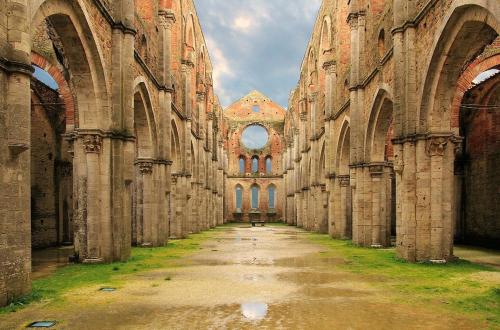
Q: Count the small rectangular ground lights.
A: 2